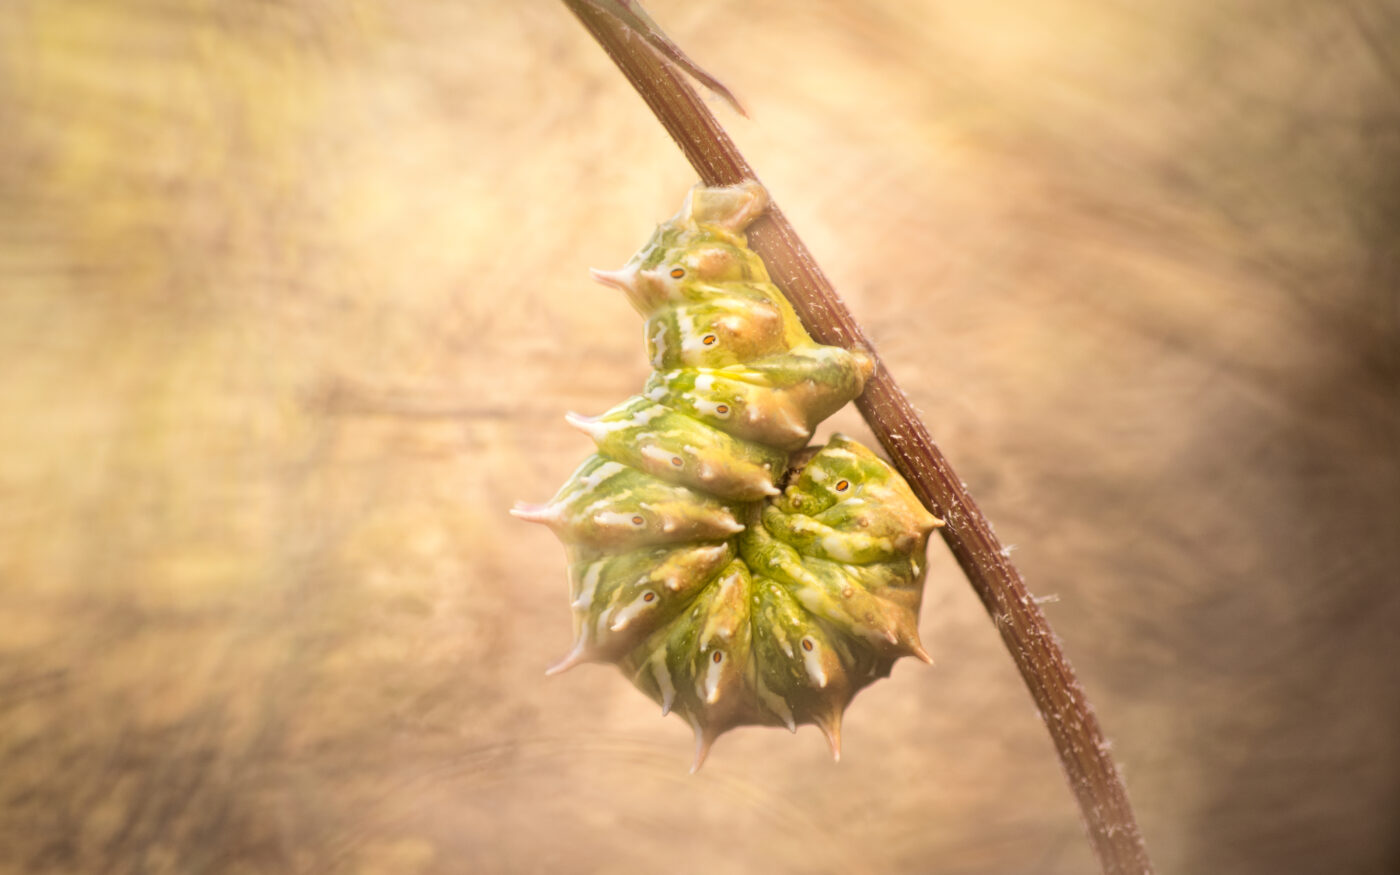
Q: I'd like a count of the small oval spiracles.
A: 9